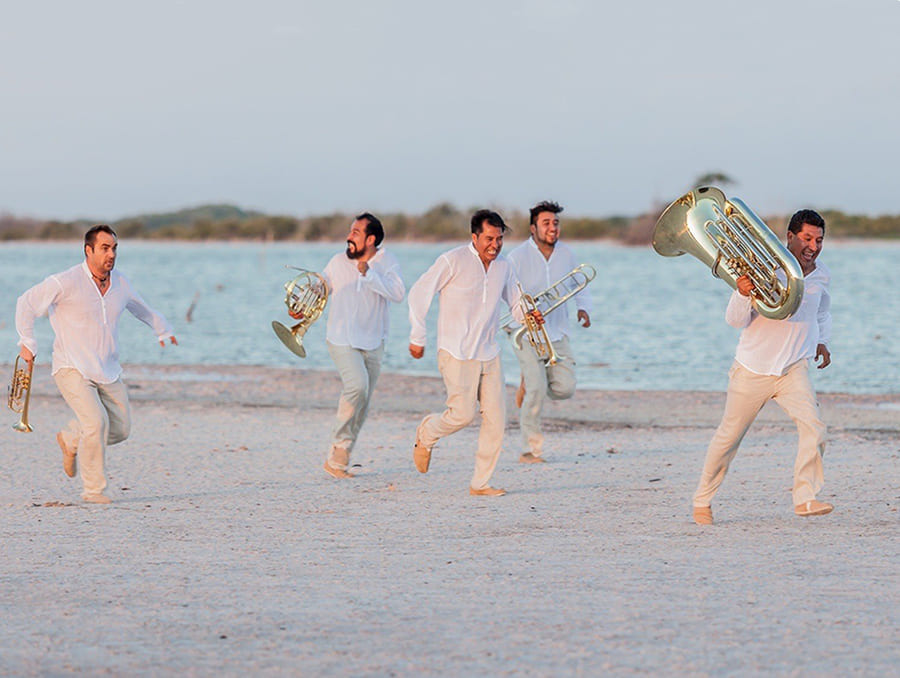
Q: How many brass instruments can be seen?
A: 5